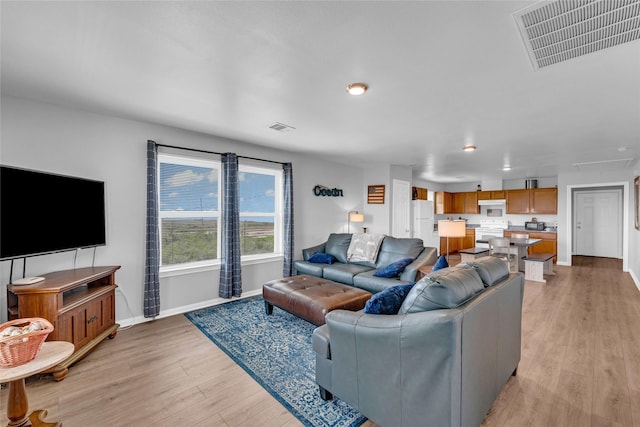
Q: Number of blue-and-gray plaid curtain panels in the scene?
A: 3